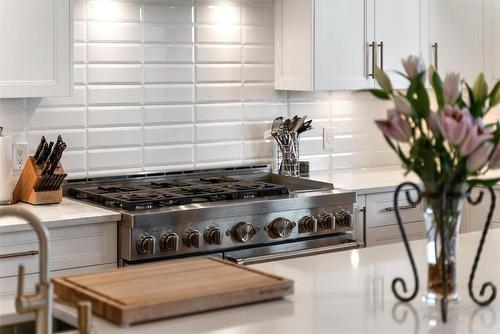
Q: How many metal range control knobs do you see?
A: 9